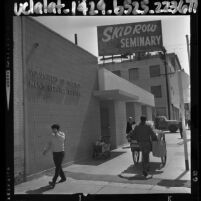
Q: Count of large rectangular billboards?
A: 1